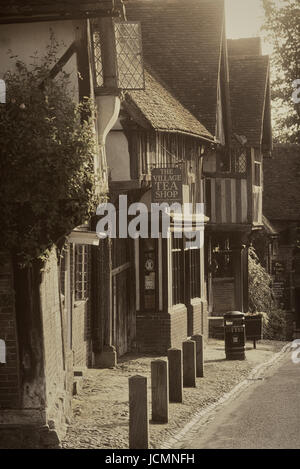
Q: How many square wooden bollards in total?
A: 5